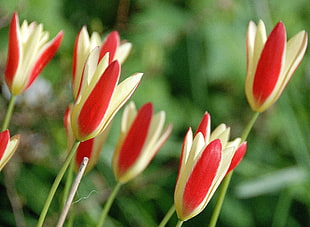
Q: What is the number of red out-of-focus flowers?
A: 2